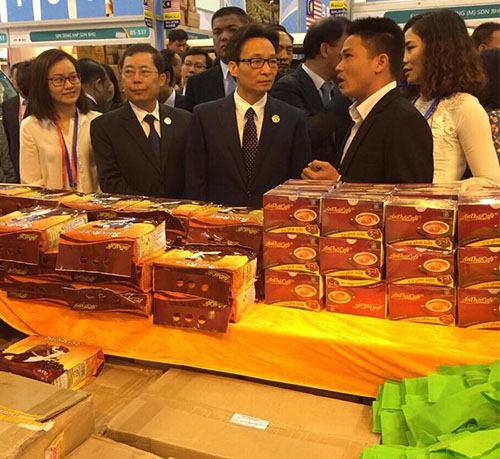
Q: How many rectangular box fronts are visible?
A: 12